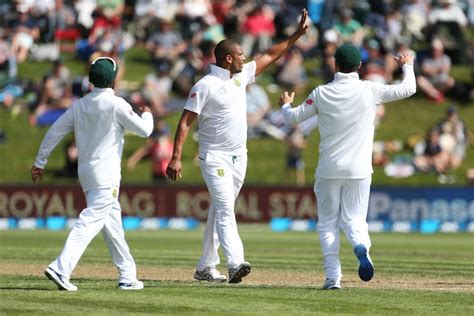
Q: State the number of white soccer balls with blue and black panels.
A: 0